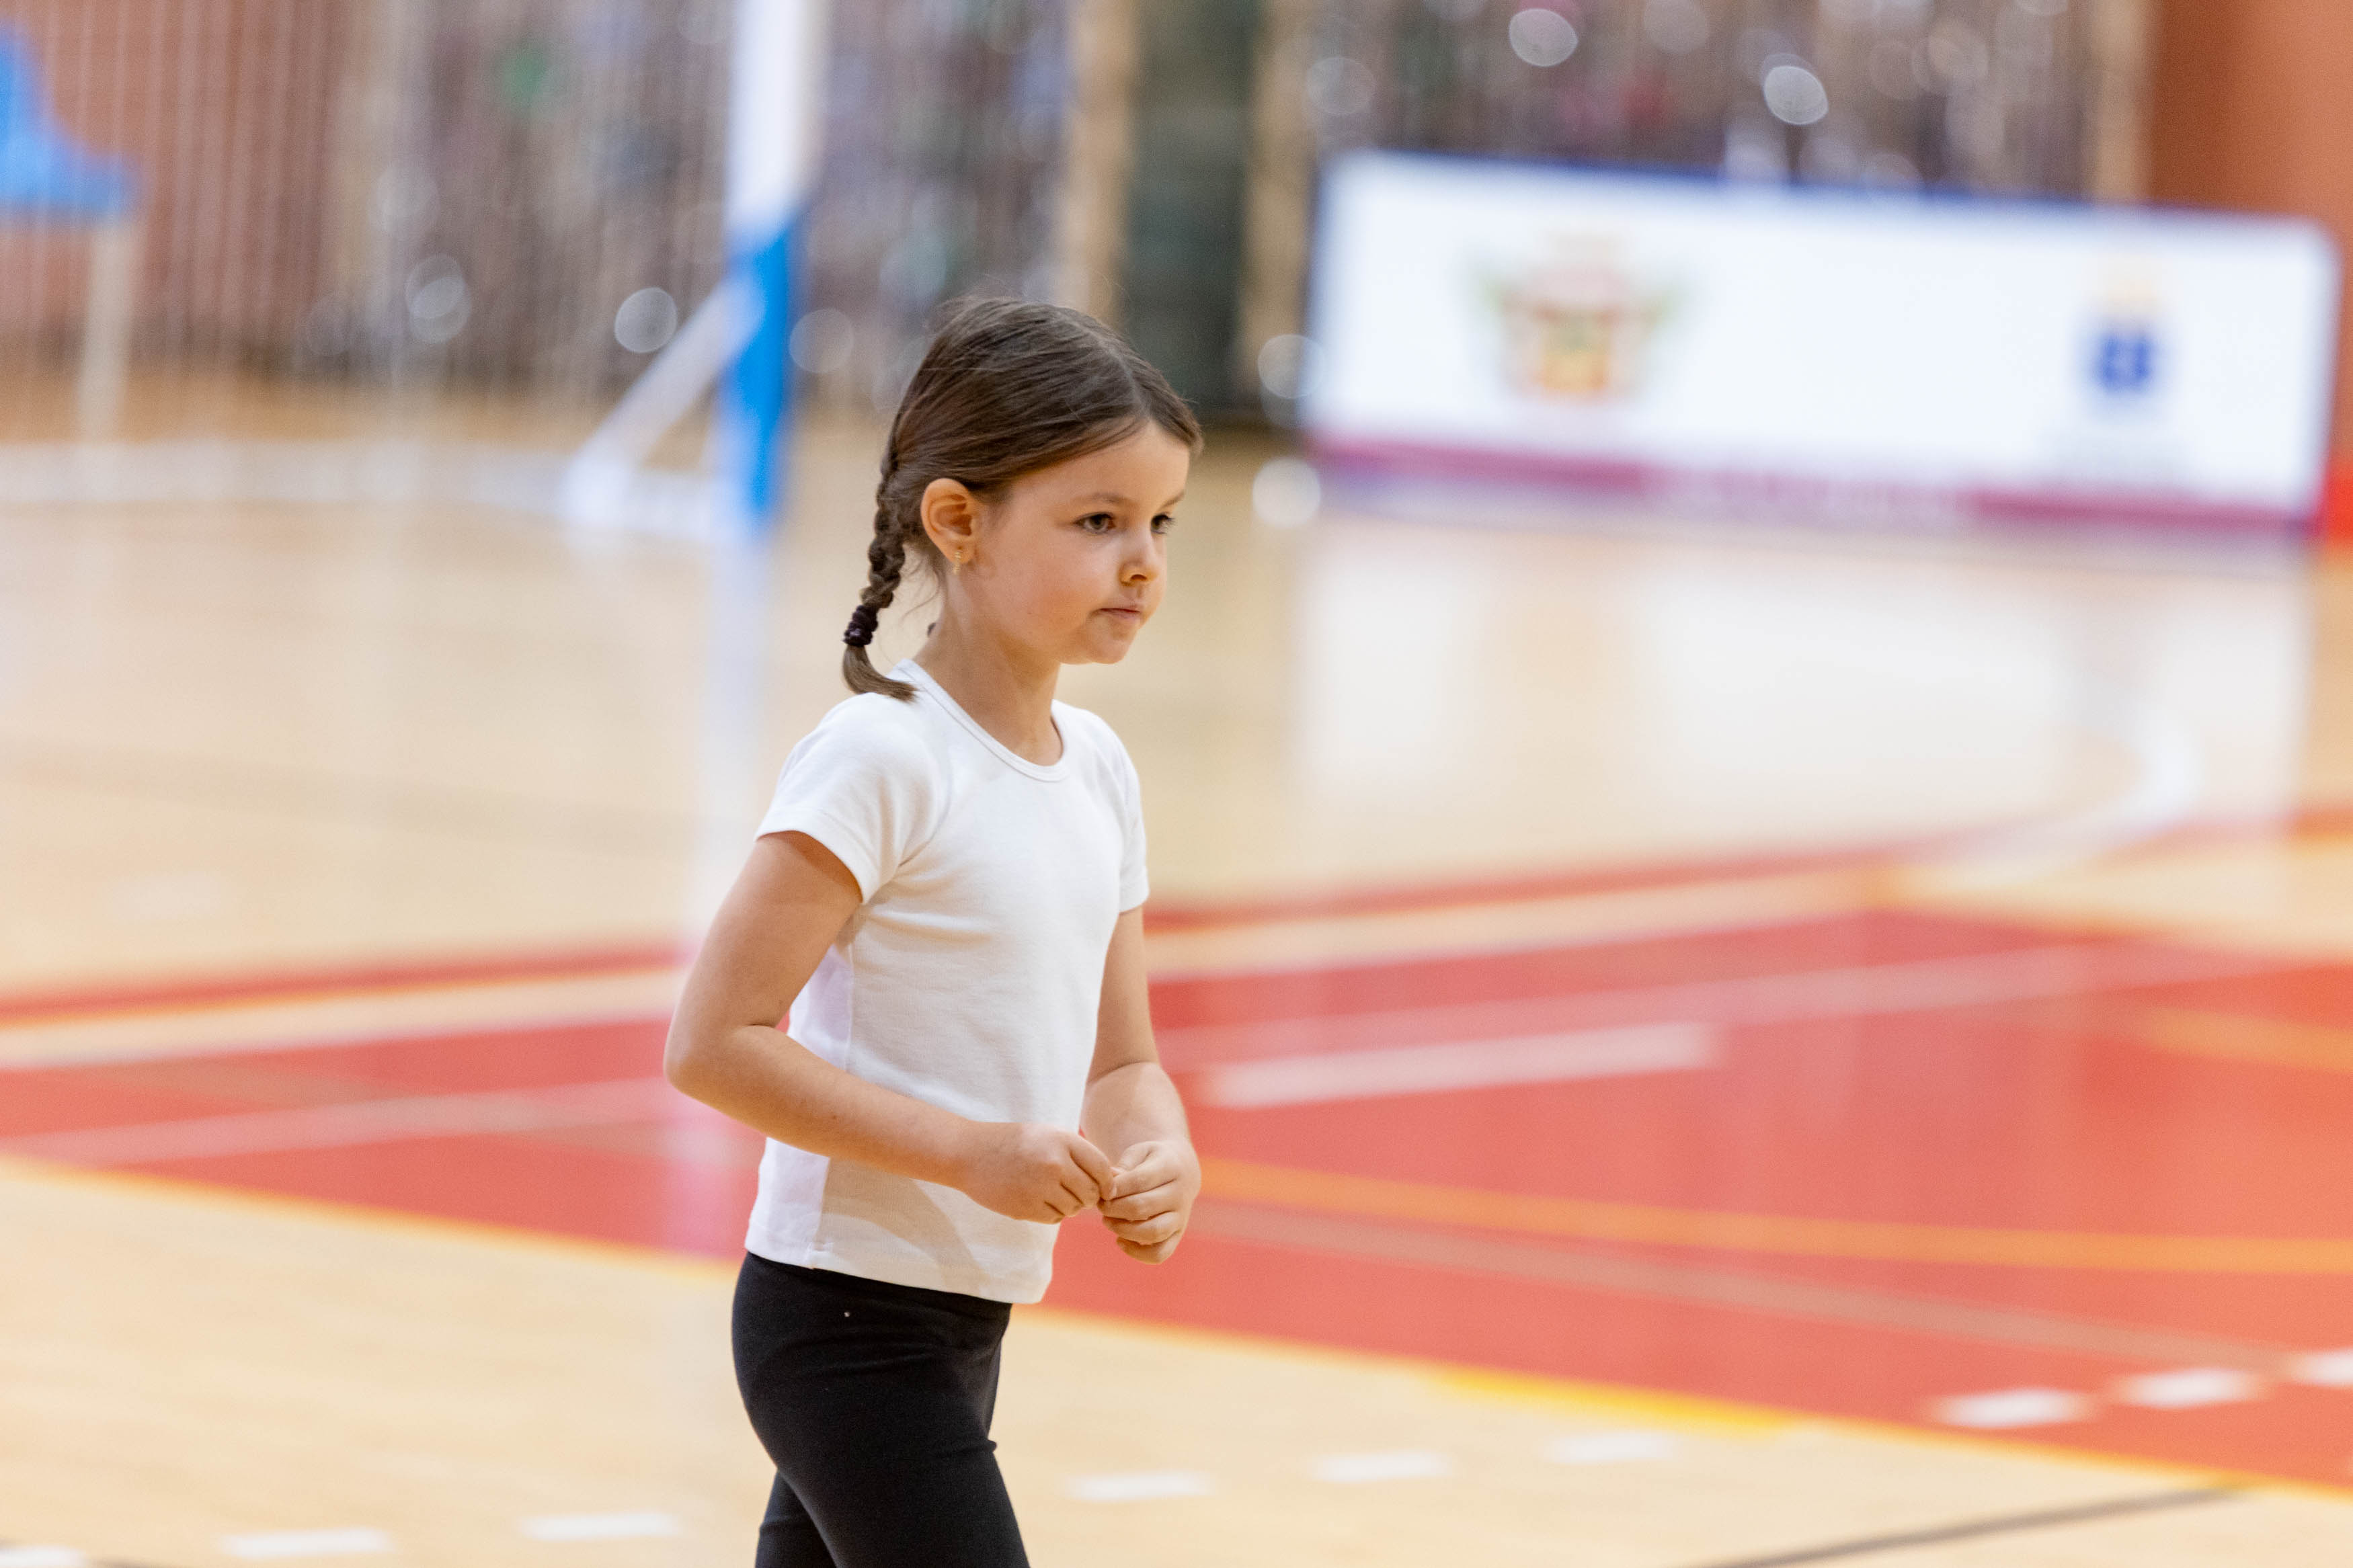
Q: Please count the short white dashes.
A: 9